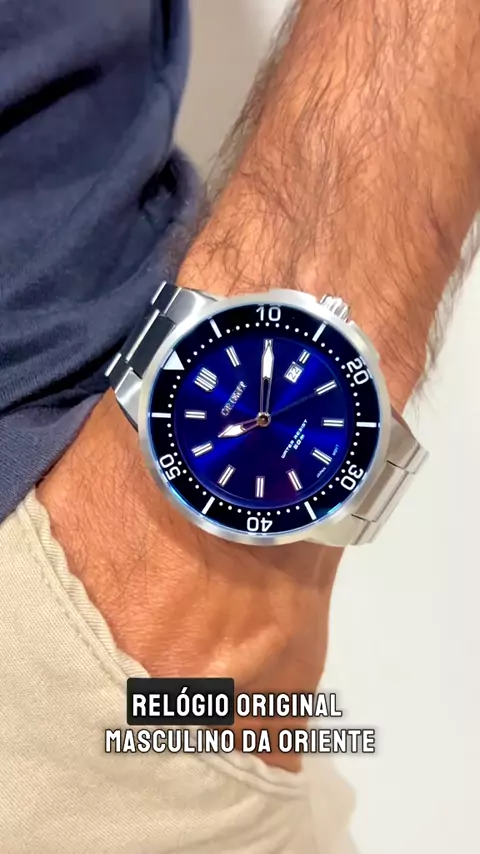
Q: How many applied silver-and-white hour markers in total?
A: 12